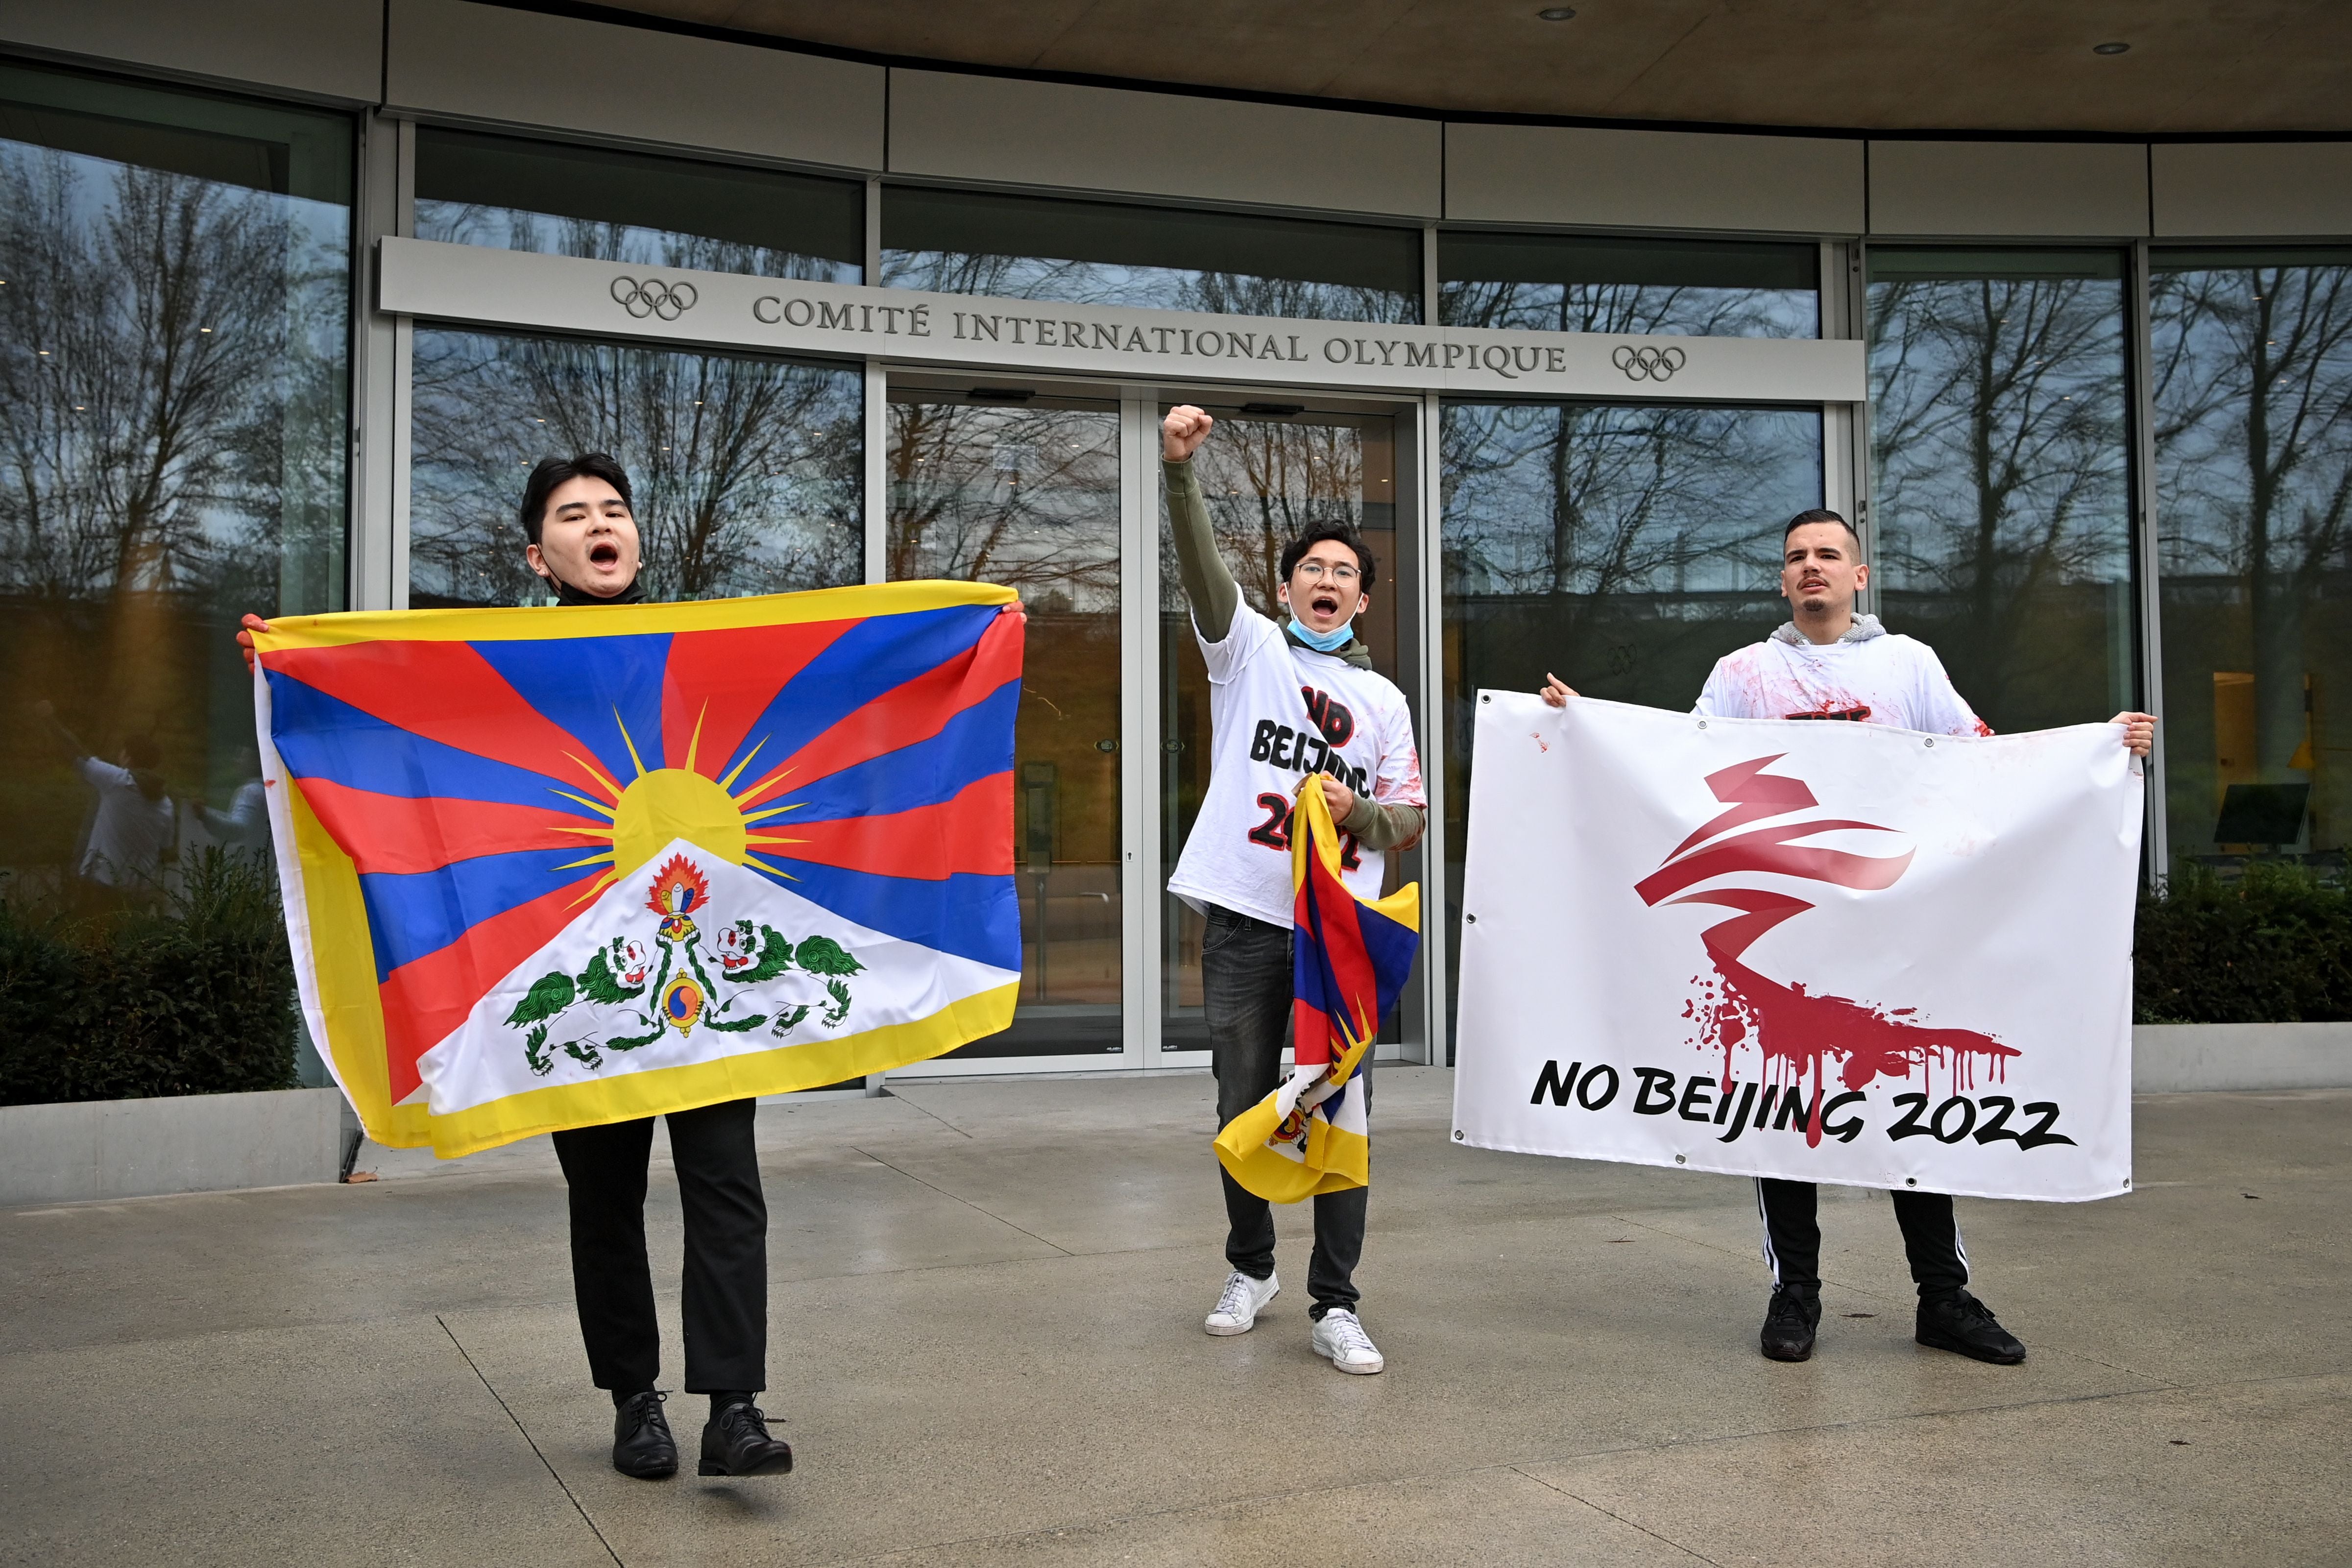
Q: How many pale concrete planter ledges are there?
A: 2